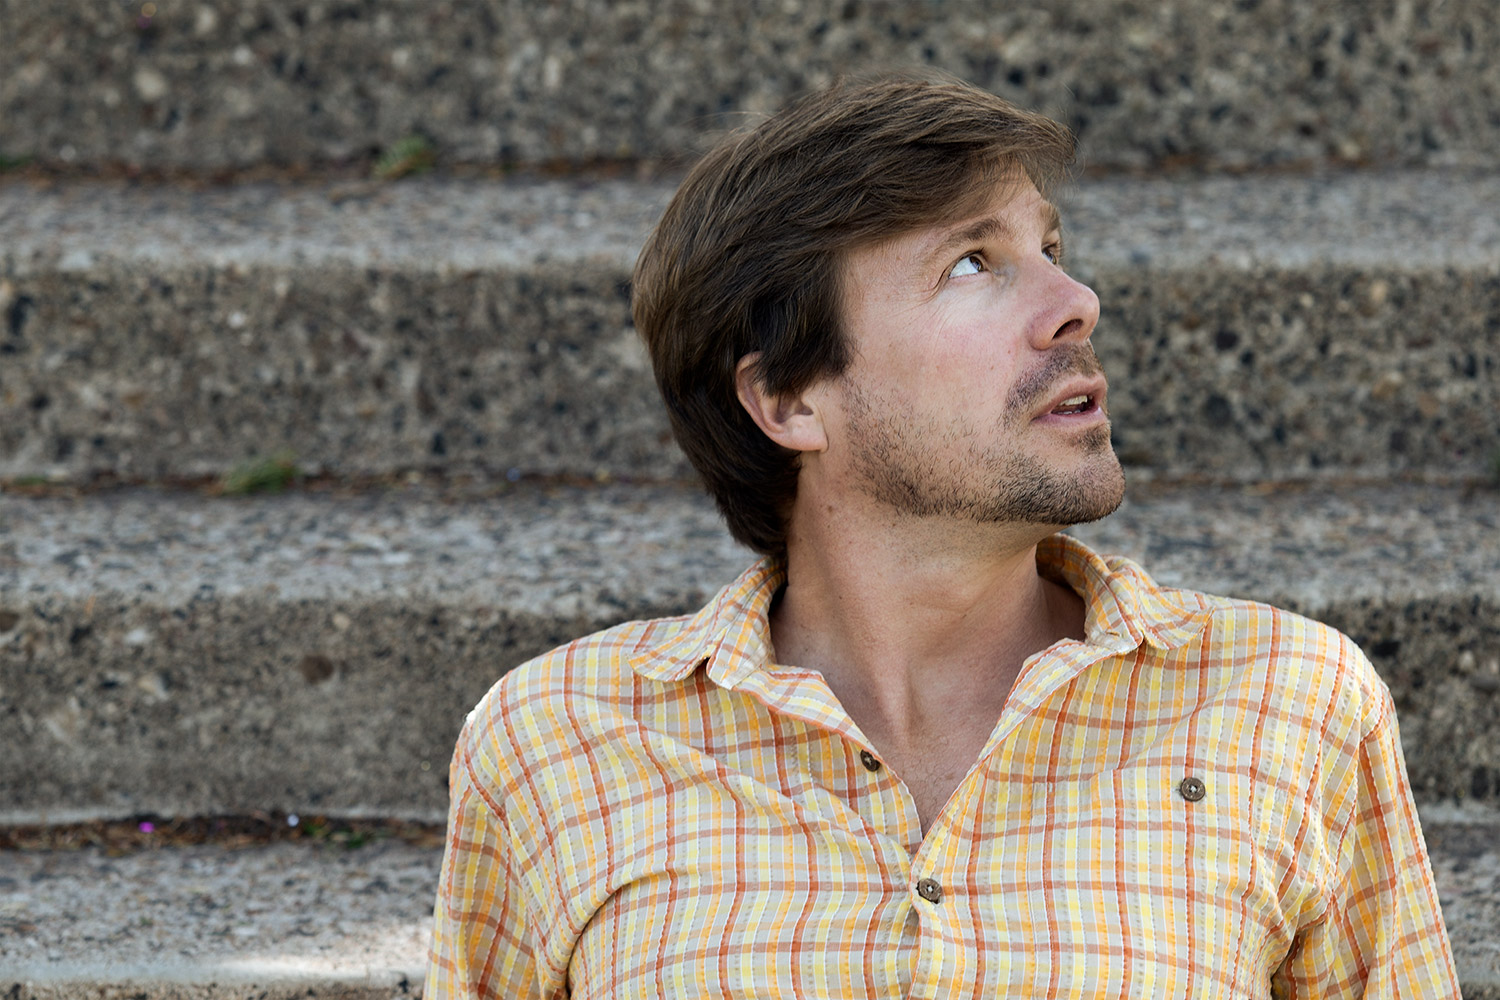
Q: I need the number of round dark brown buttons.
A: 3